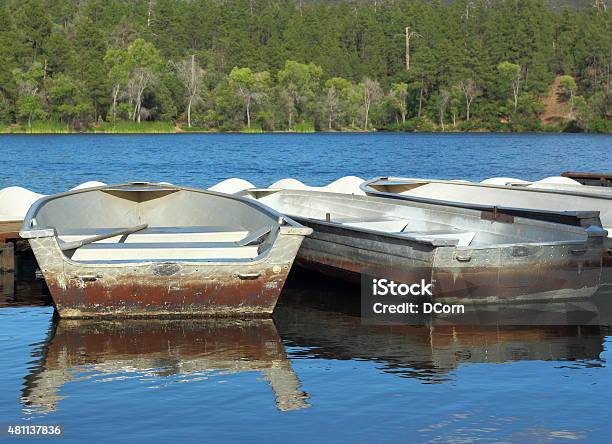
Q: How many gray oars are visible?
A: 2